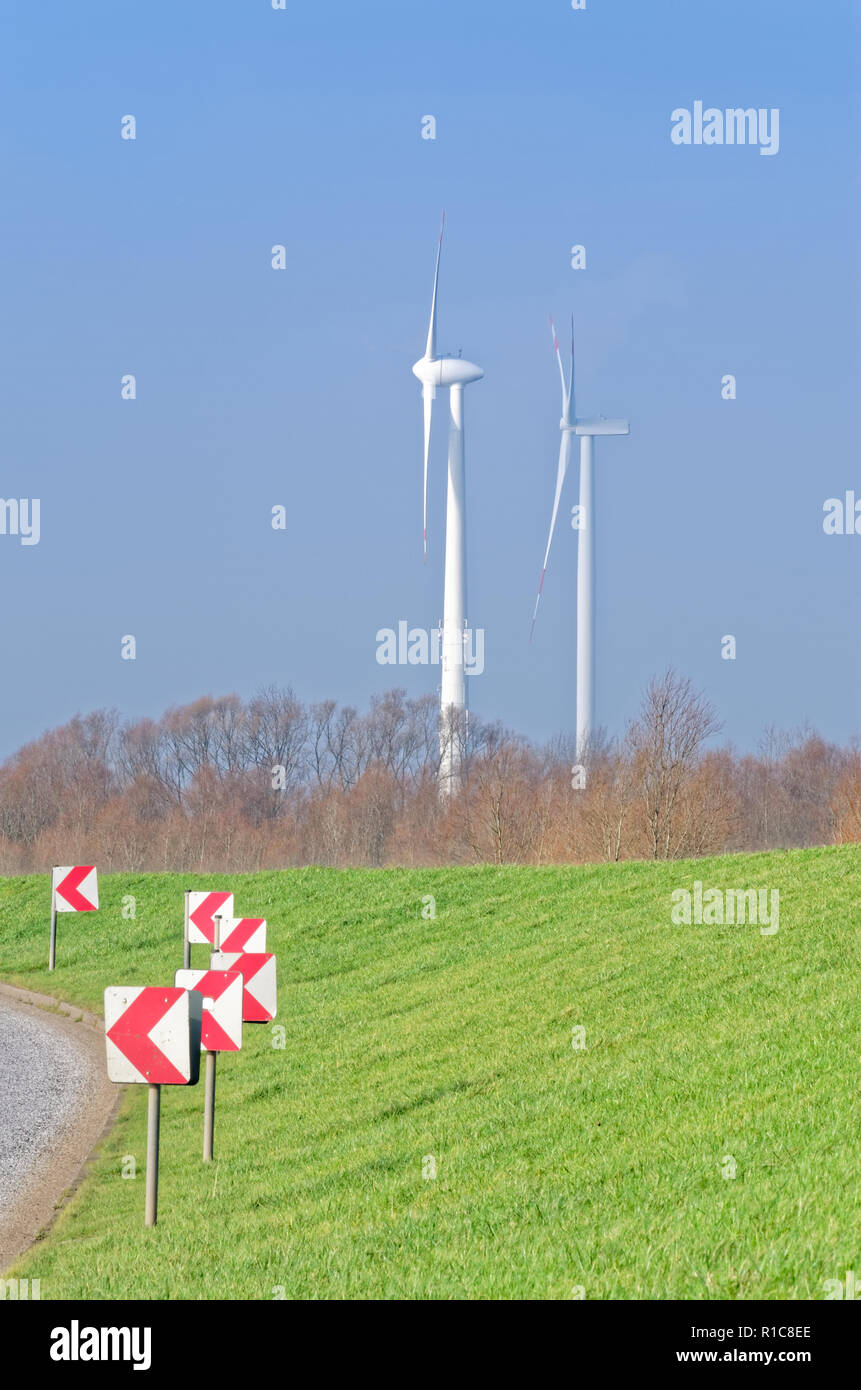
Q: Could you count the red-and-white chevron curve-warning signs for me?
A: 6